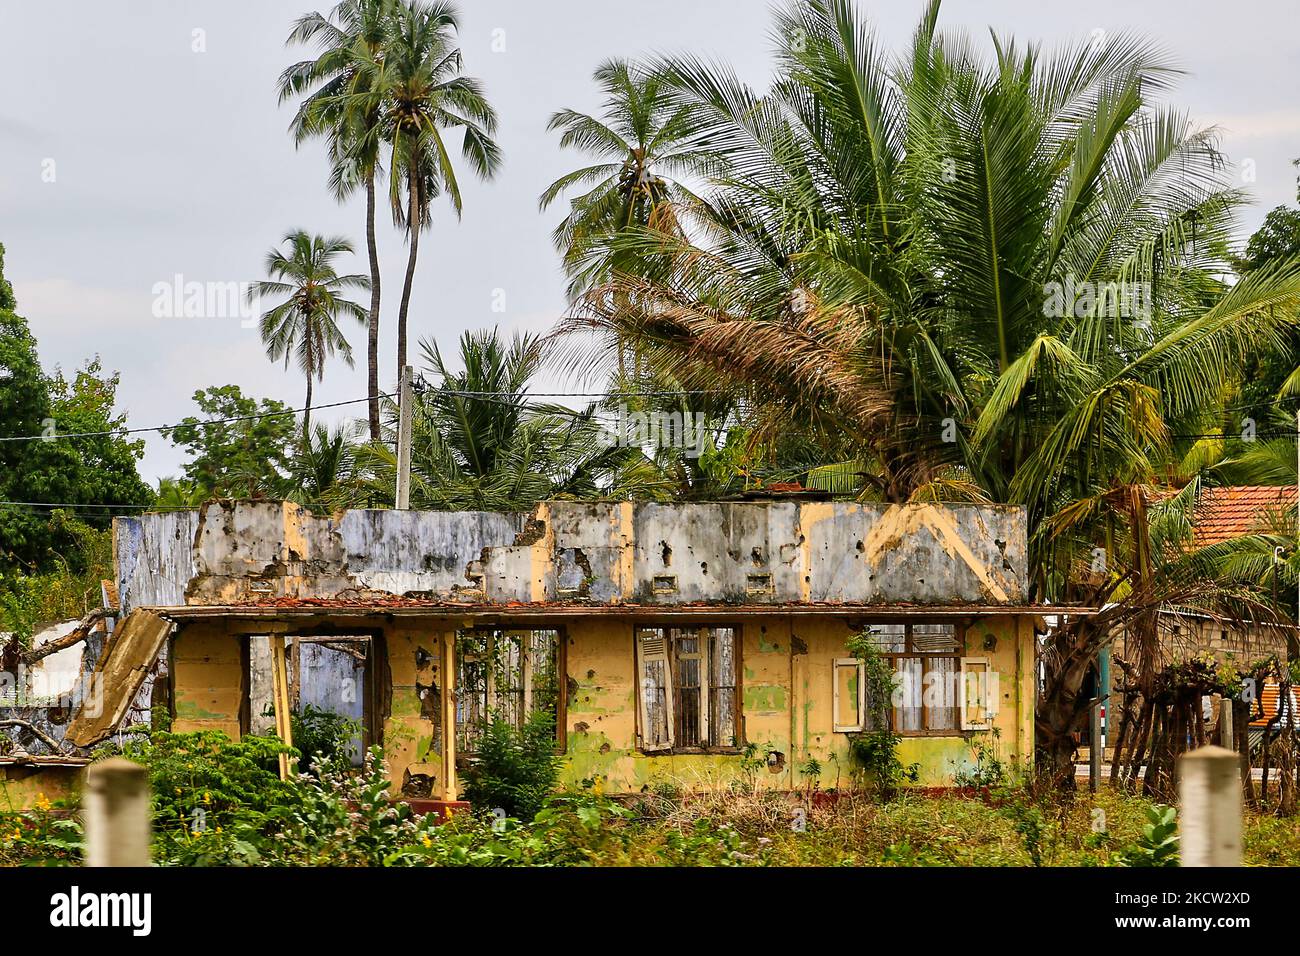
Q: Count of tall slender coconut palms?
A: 4